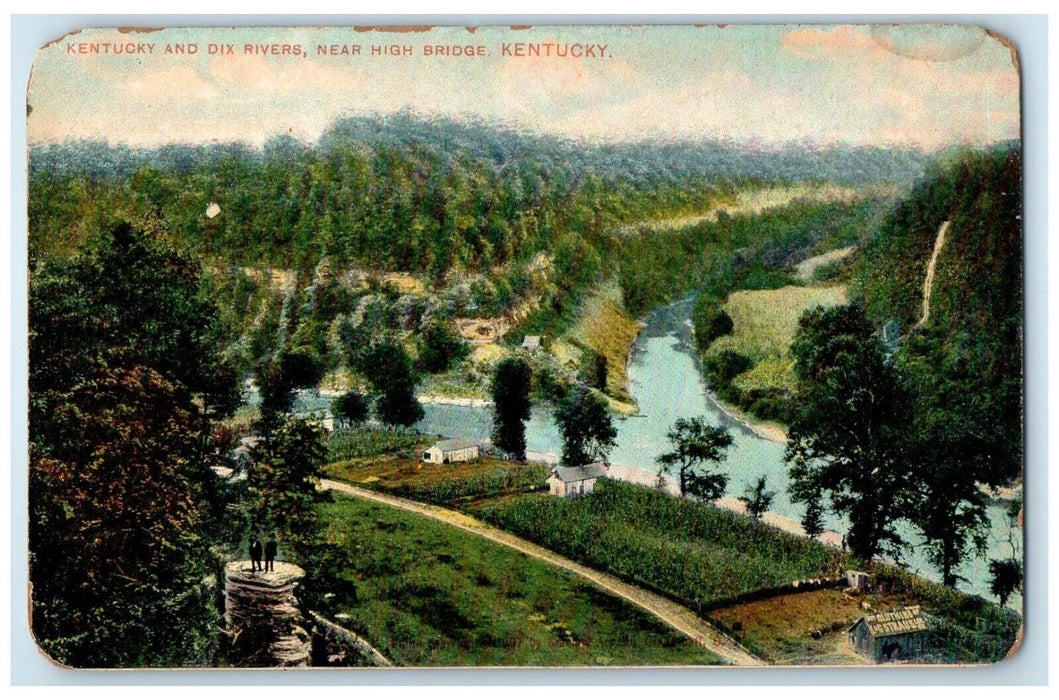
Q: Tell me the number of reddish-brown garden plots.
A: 2